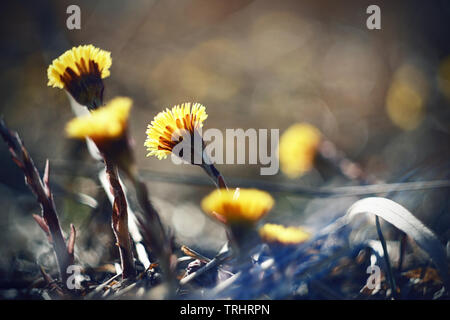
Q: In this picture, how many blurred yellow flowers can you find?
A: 4